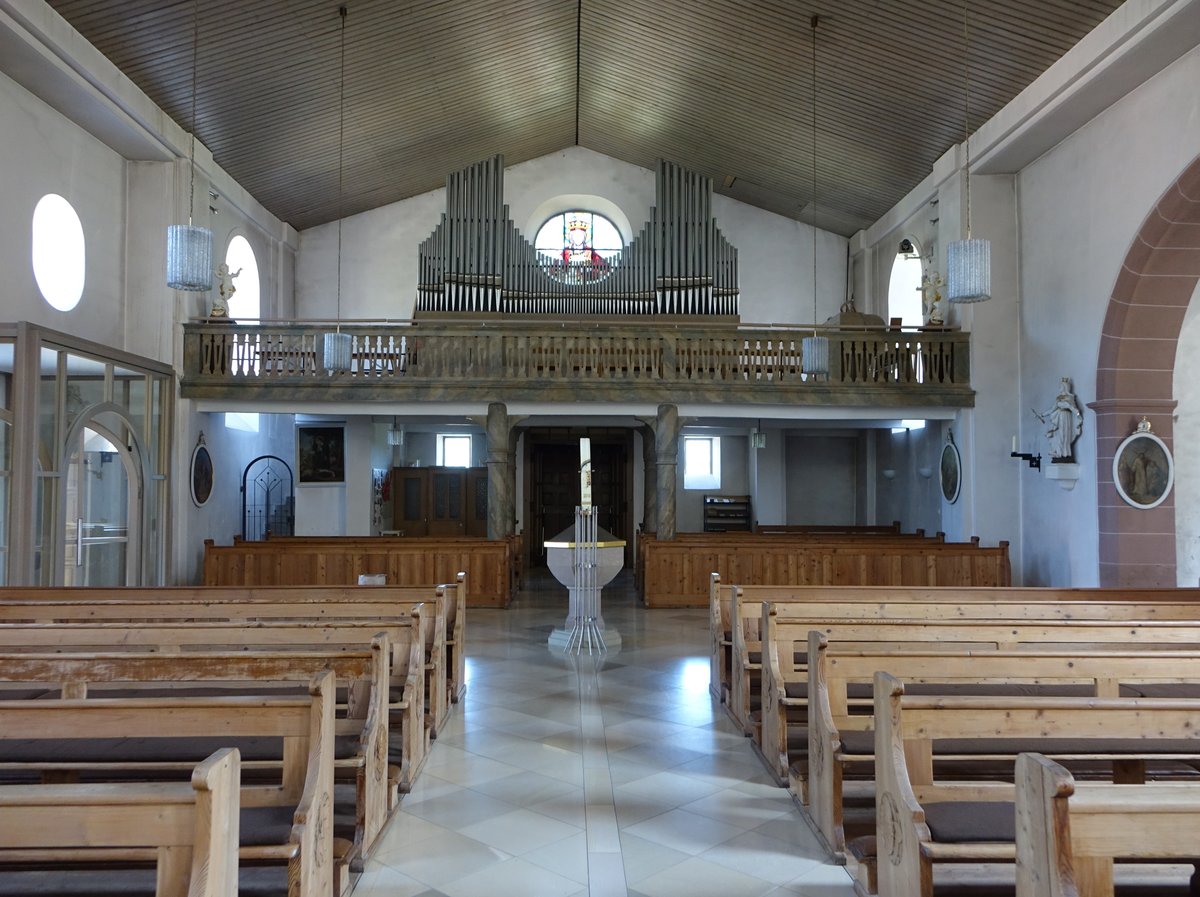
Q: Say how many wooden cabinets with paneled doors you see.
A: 1